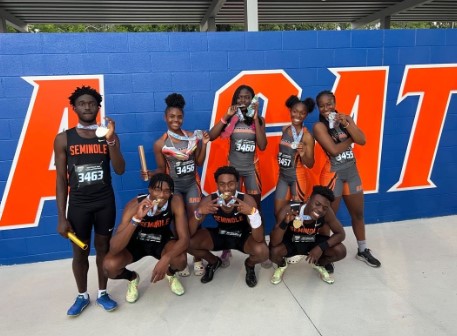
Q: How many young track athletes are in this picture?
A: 8